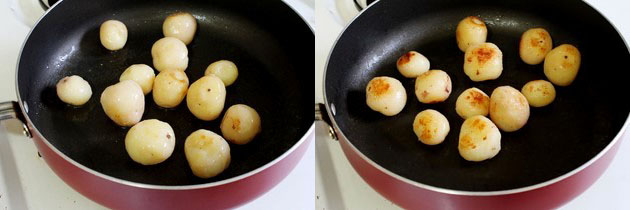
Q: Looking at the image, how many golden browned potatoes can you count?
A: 12